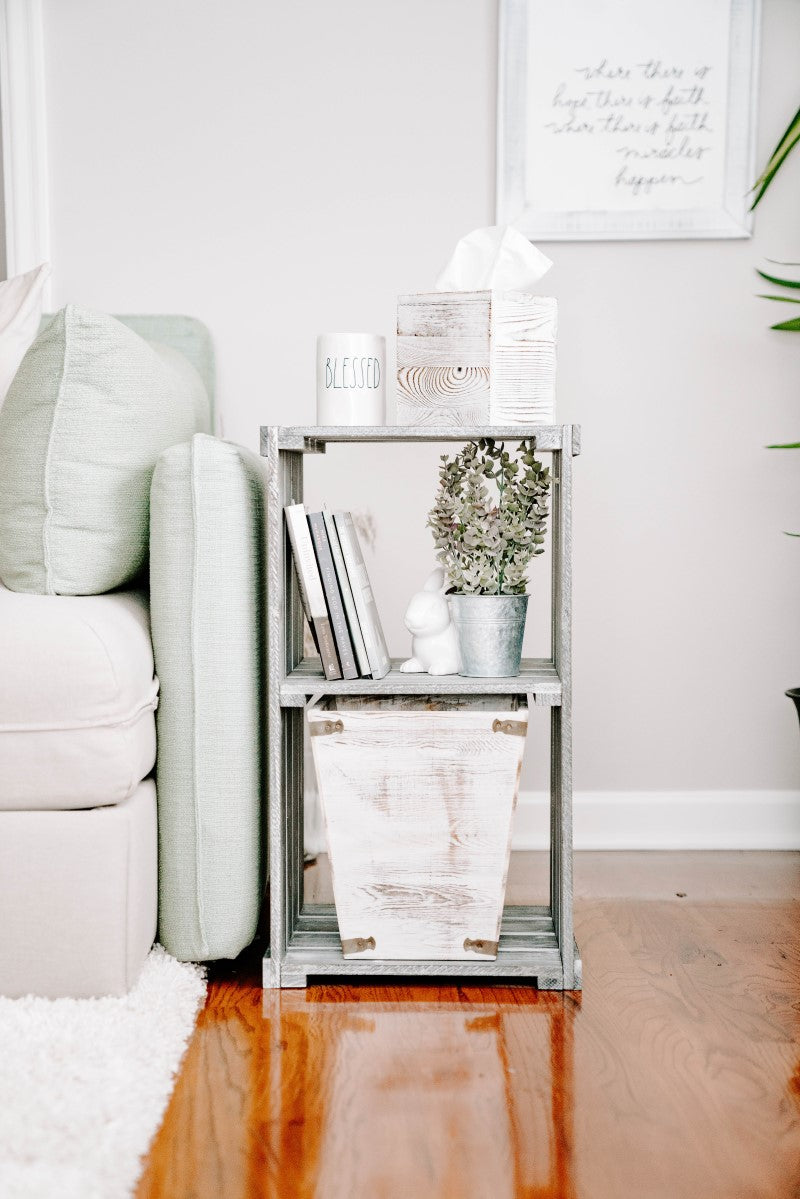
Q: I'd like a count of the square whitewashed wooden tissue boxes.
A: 1